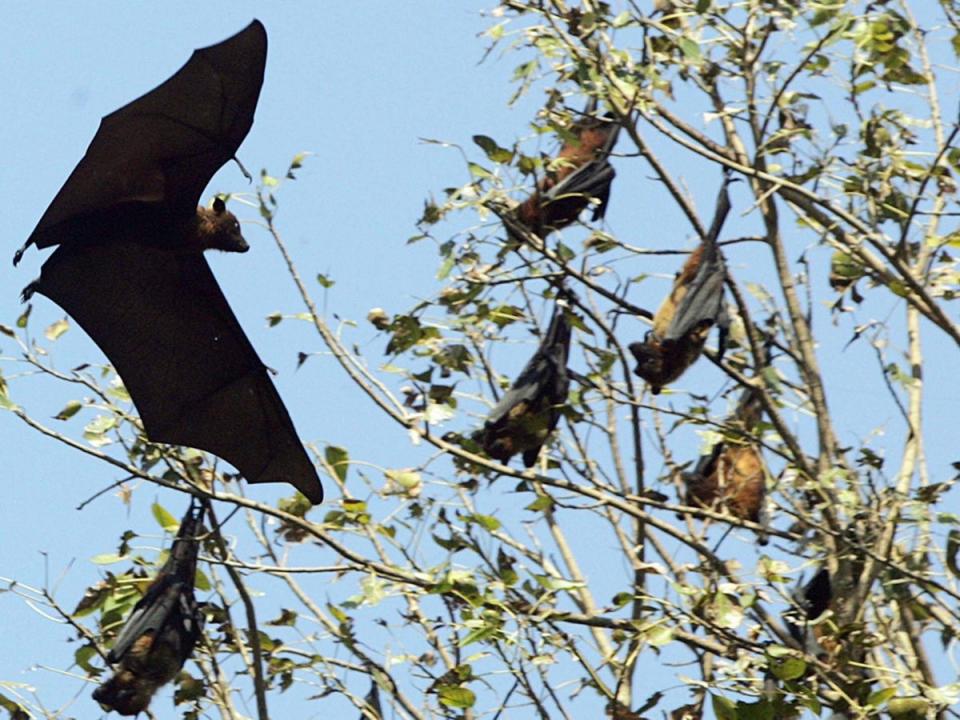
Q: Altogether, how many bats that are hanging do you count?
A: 6